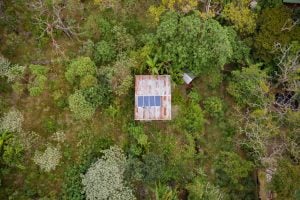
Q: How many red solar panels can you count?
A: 0